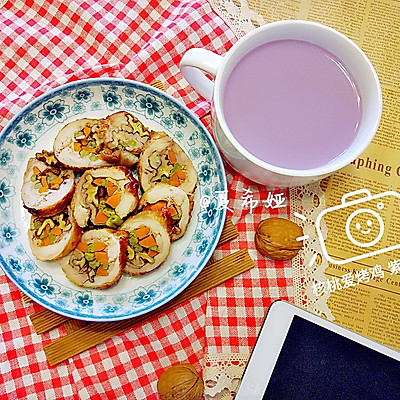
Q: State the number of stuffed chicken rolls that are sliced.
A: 9